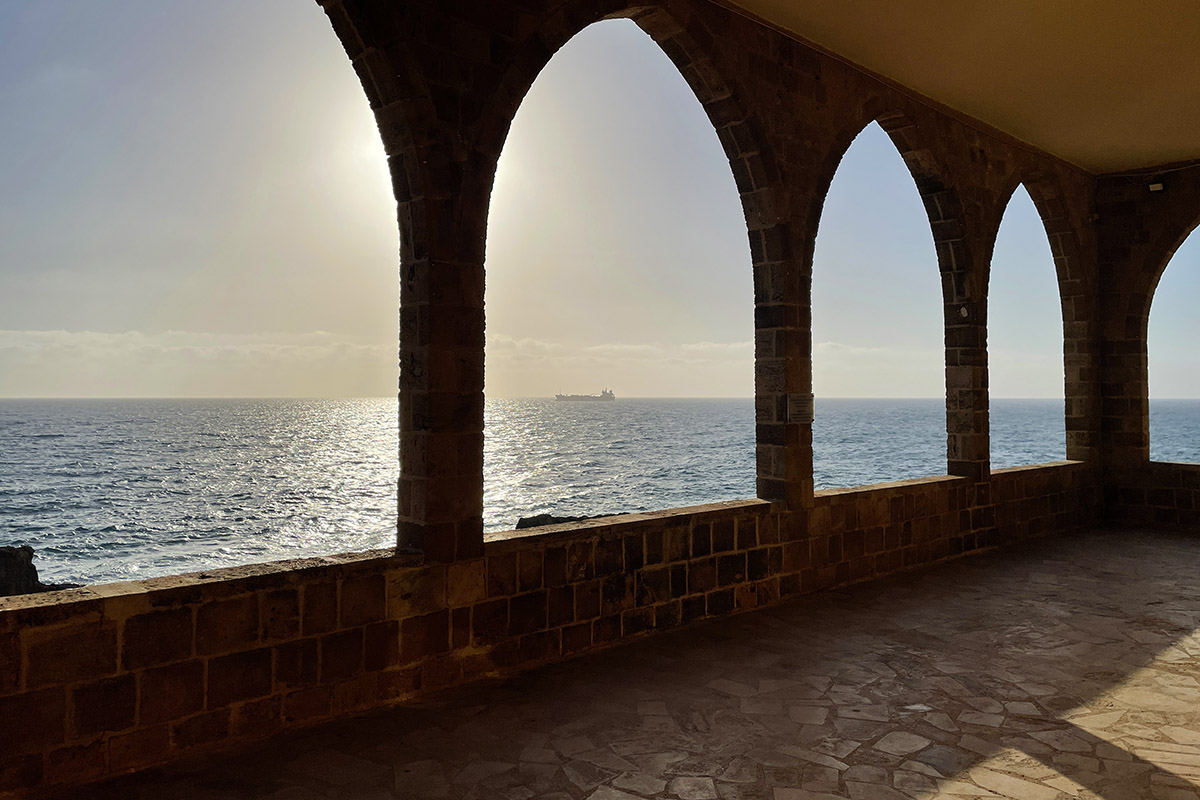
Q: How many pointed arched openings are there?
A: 5